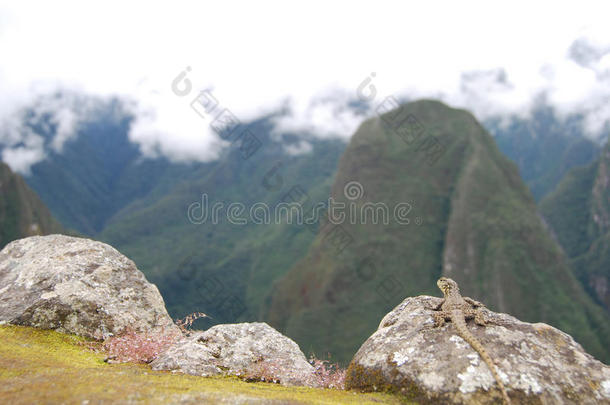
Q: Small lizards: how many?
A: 1